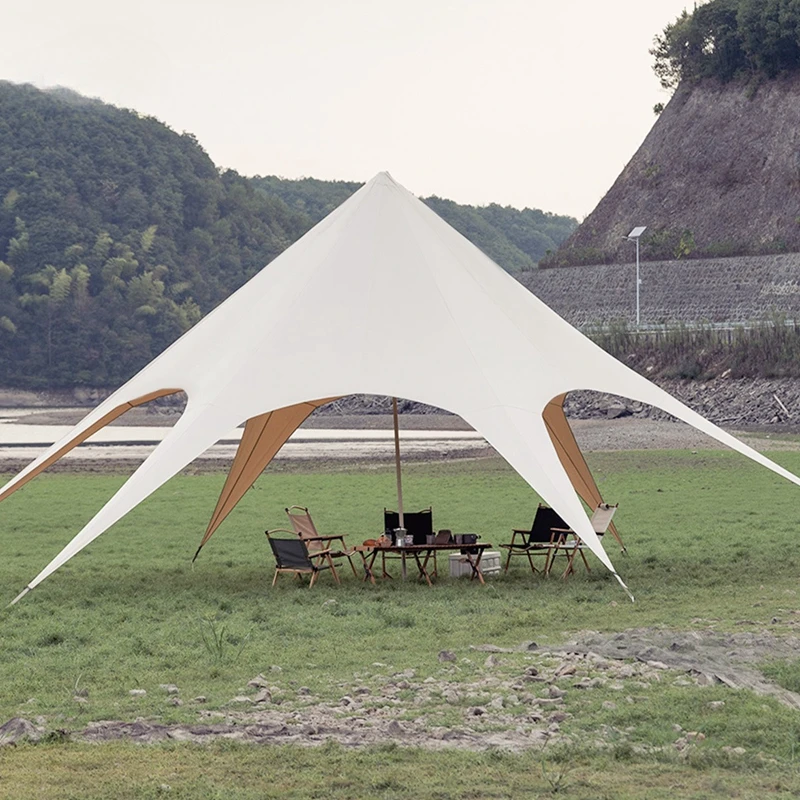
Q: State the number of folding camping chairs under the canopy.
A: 5